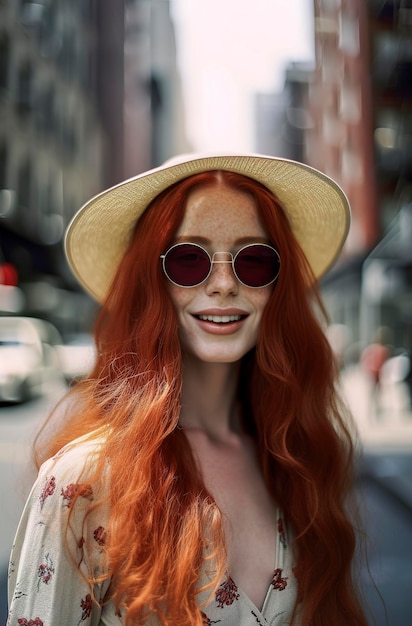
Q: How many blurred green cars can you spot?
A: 0